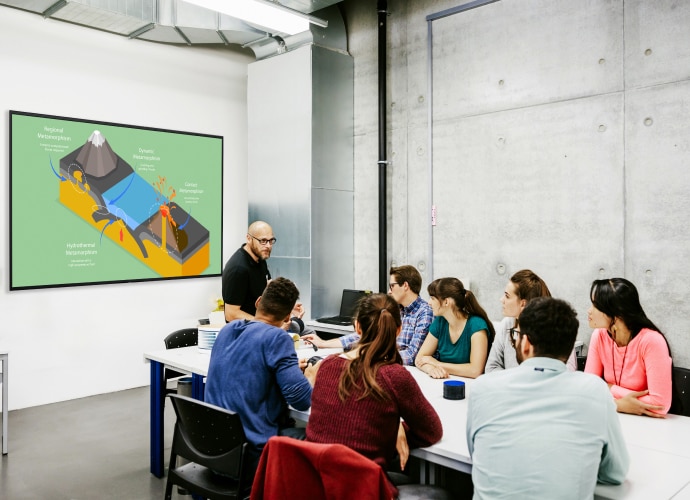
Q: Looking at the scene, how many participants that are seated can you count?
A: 7